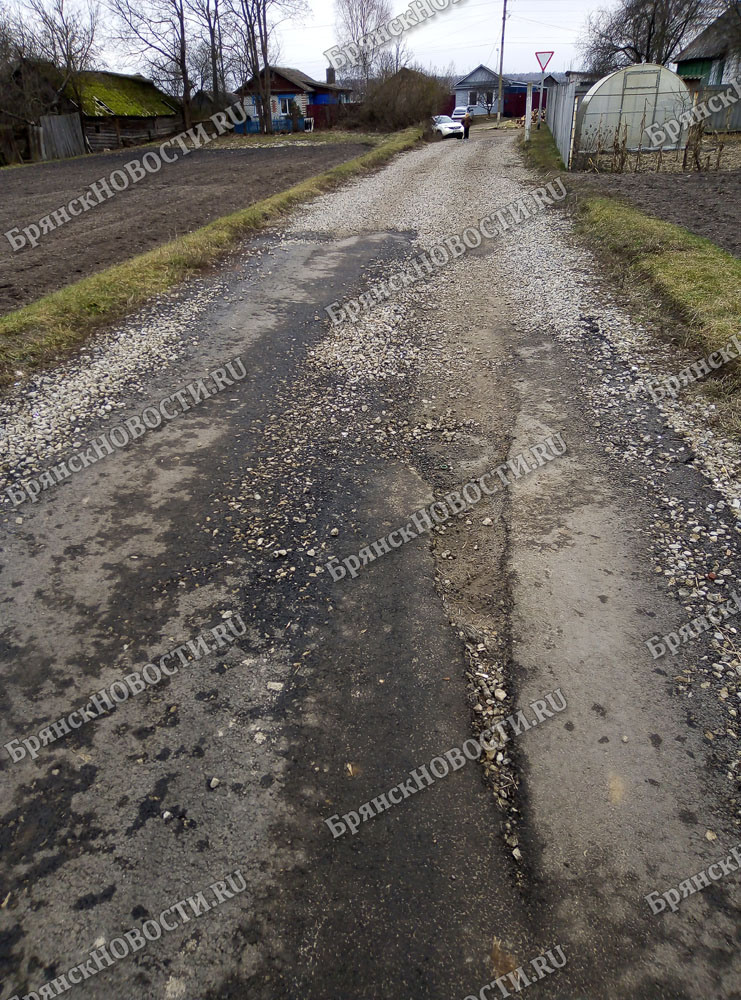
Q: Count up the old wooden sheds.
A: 1